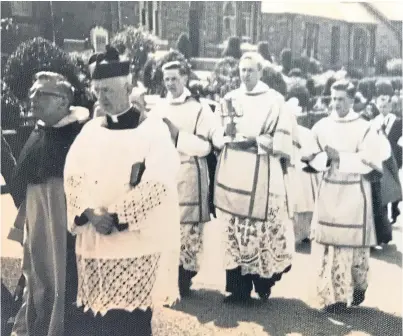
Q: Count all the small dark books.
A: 1